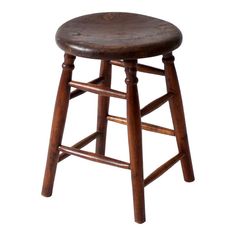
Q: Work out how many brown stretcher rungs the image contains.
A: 8